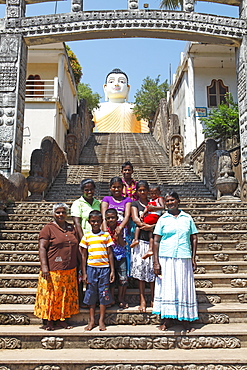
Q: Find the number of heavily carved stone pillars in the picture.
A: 2